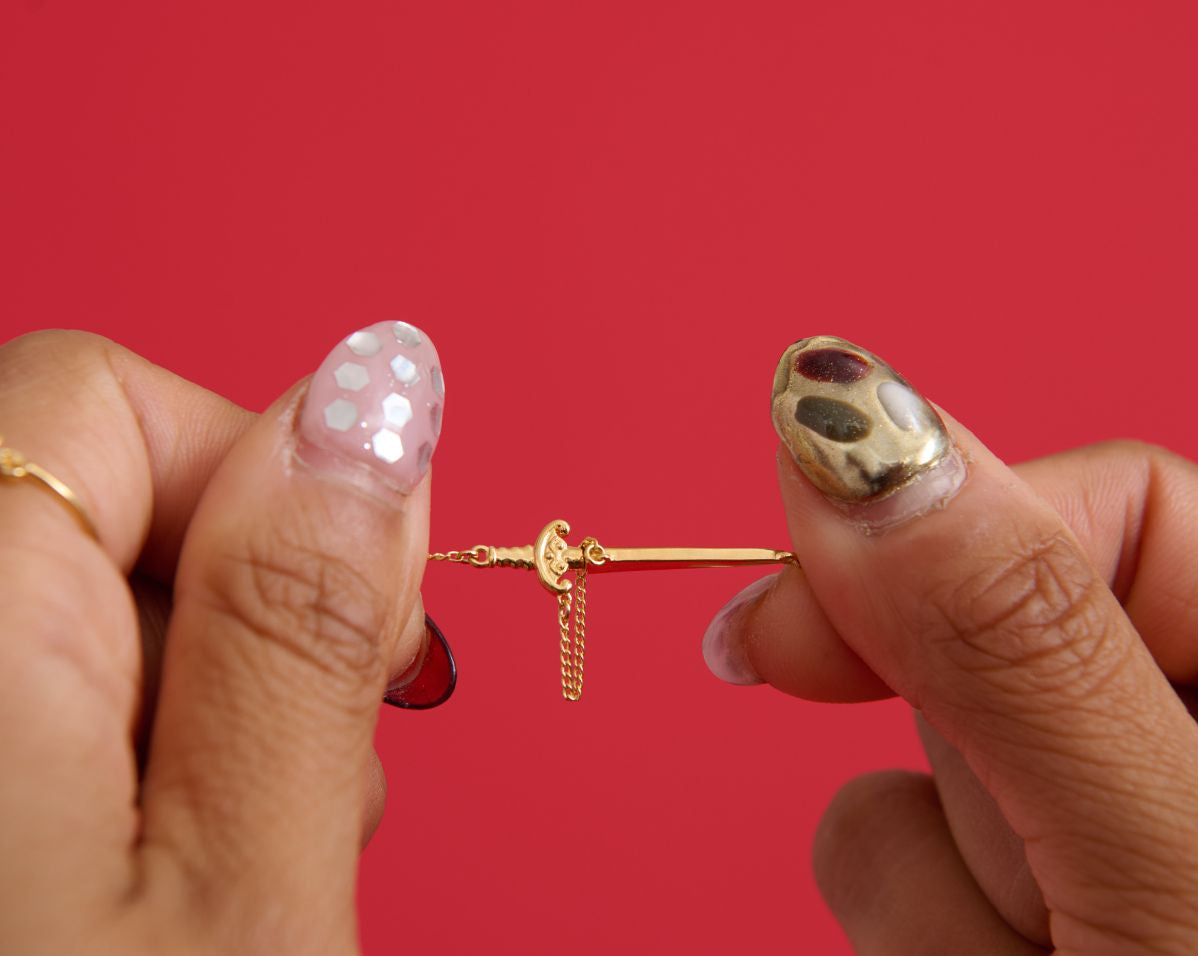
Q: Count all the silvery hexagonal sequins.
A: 10